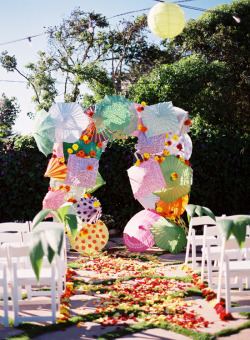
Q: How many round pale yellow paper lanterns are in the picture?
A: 1